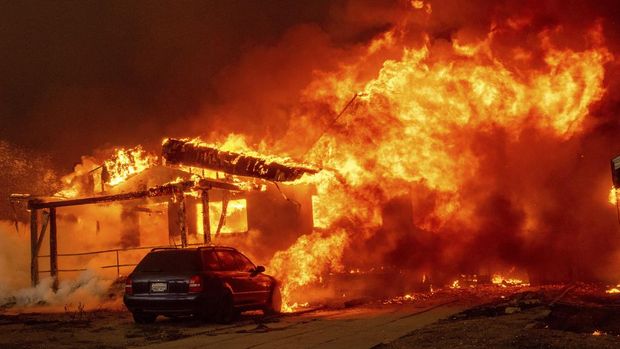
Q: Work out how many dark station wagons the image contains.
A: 1